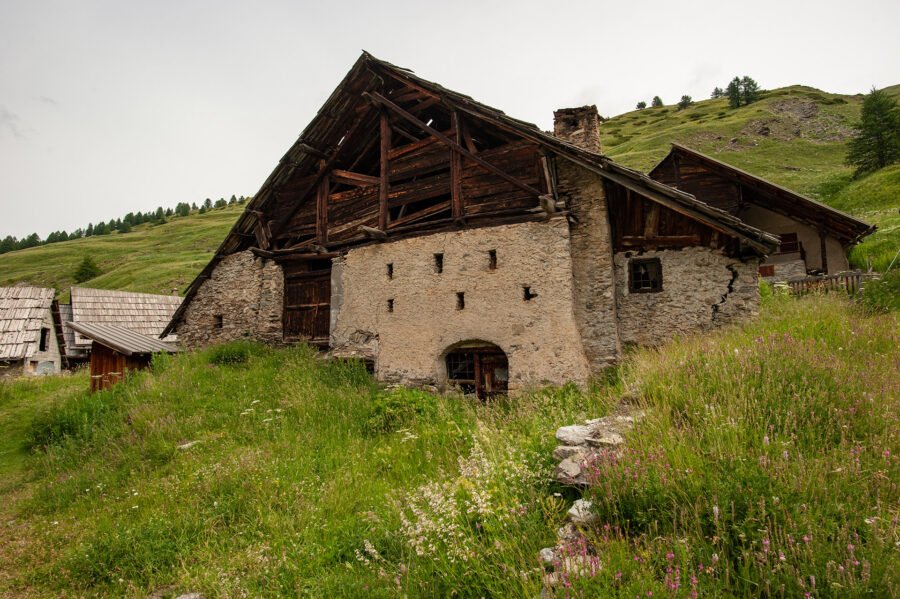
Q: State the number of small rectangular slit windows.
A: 6